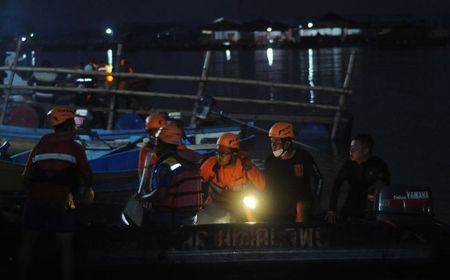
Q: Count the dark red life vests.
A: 2